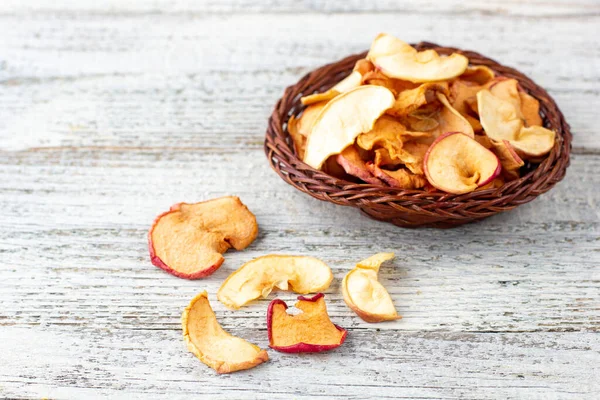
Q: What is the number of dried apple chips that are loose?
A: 5